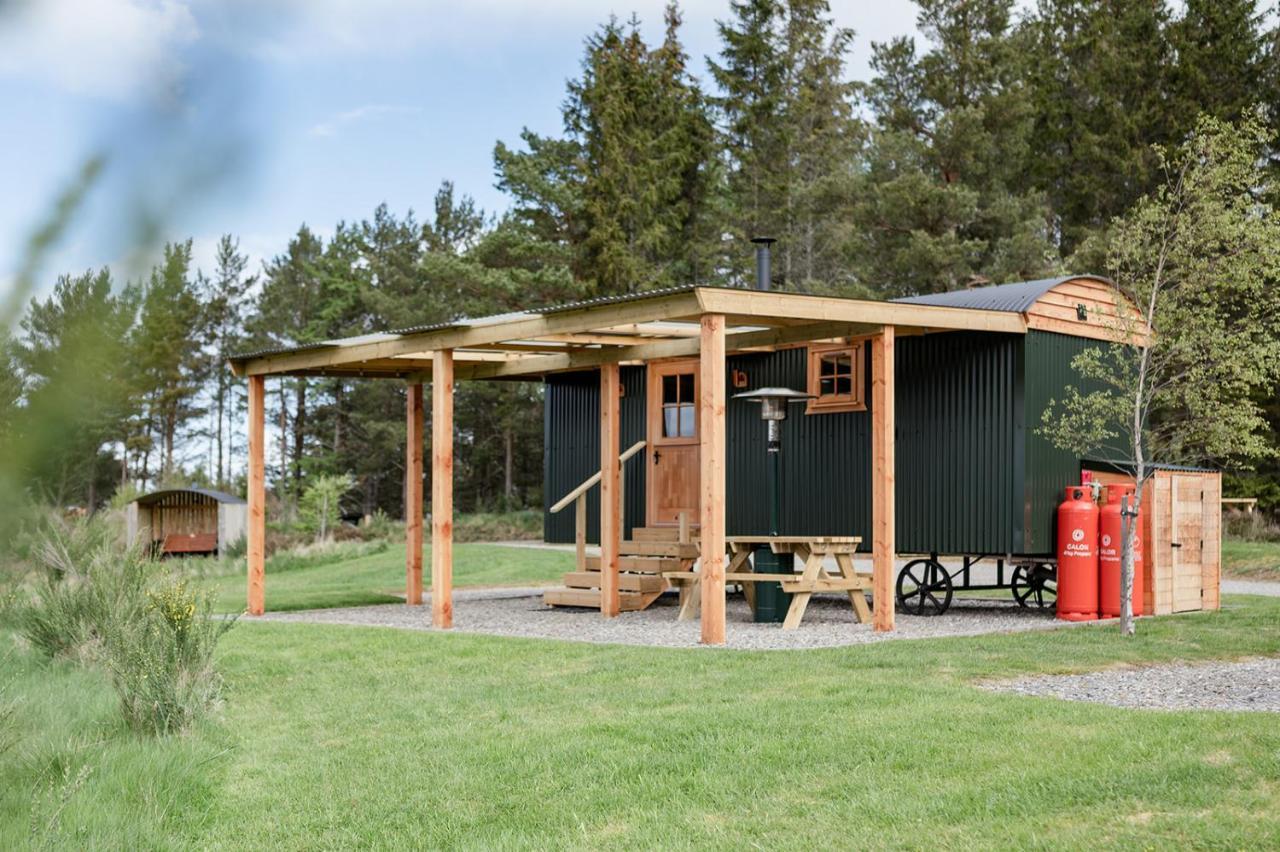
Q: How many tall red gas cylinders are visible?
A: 2